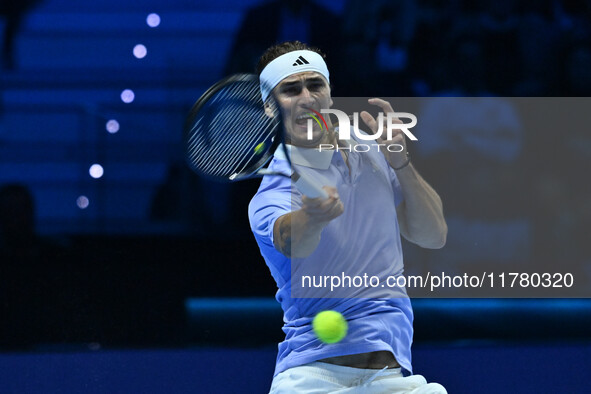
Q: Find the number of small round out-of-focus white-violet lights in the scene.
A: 6